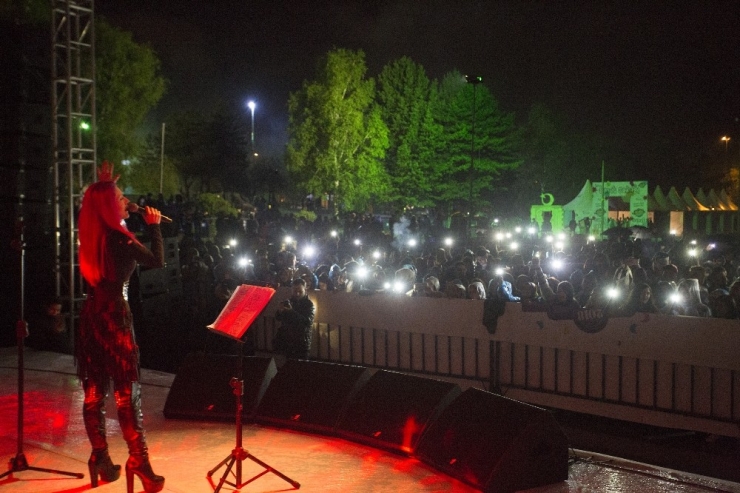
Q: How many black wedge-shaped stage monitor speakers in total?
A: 4